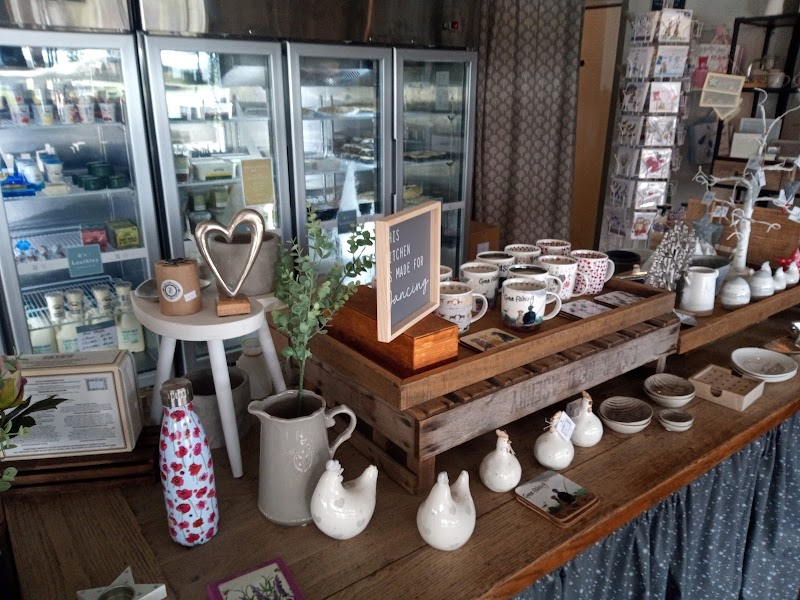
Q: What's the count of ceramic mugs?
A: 10